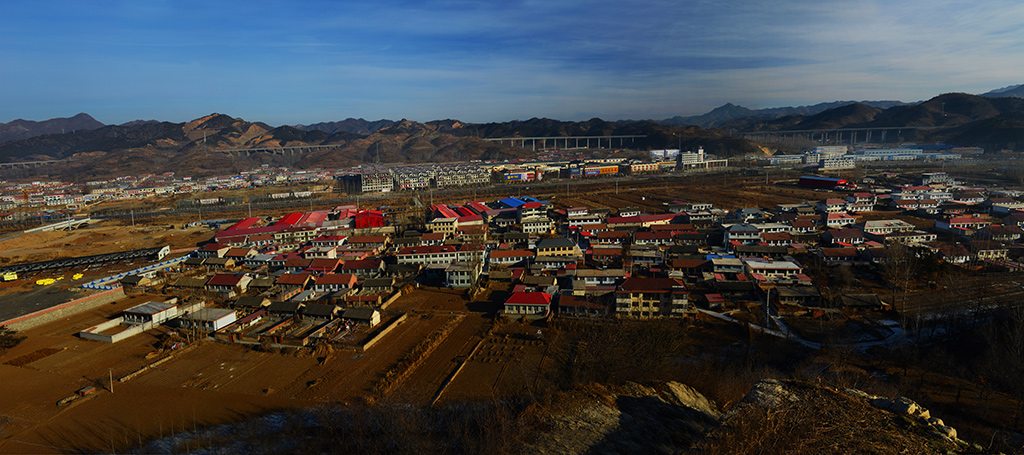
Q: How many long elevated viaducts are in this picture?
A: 4